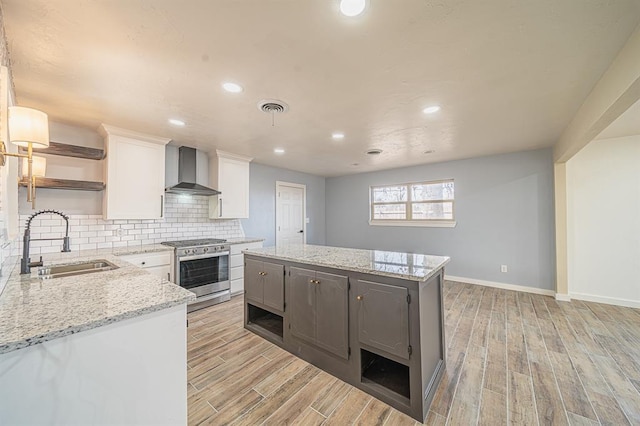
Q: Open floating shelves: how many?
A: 2